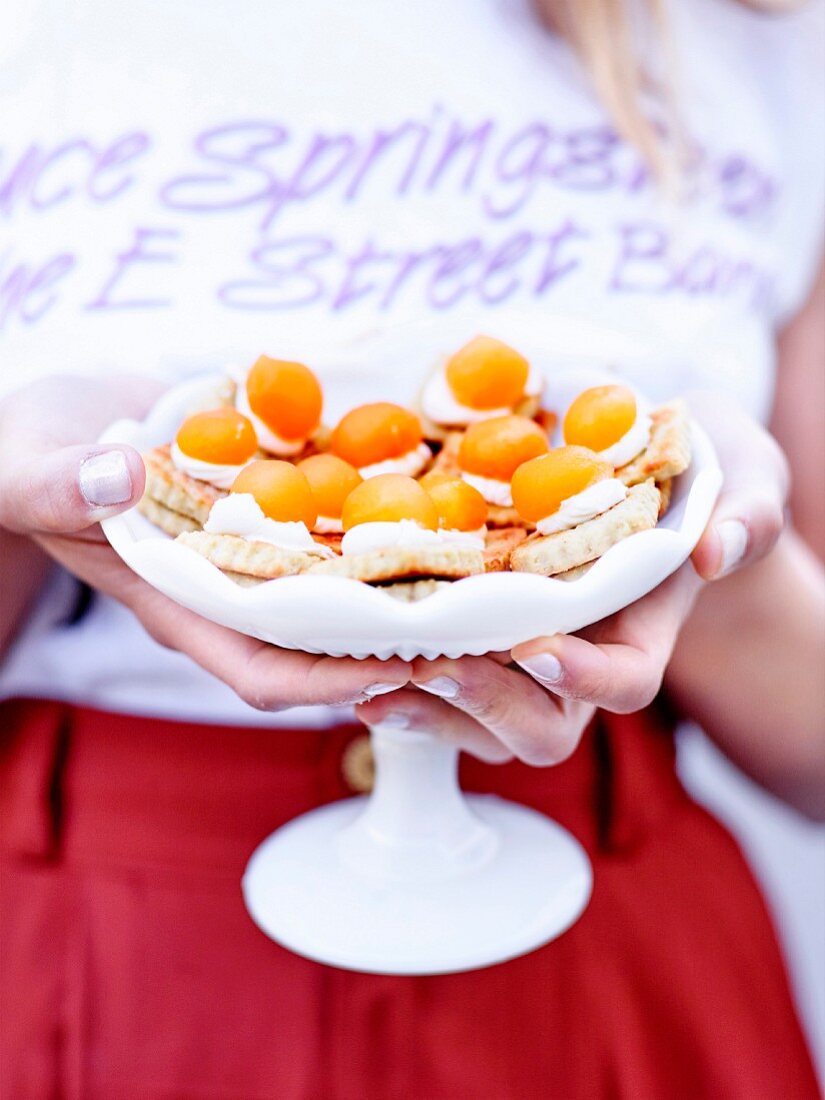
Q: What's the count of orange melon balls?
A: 11